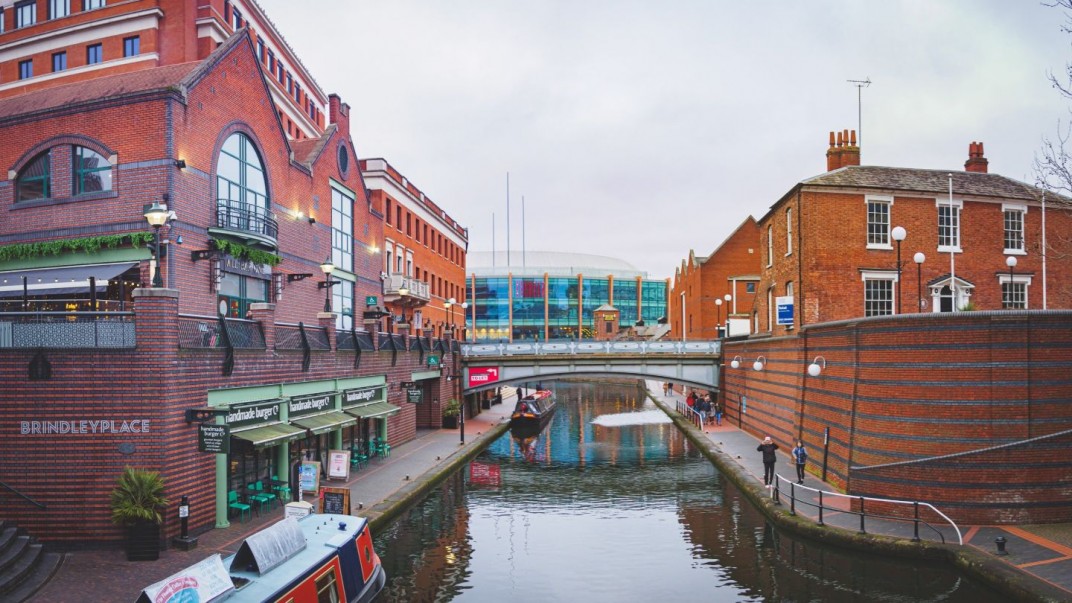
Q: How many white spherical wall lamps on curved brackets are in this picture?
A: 3